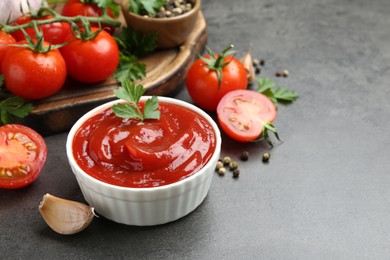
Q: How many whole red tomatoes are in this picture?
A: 6